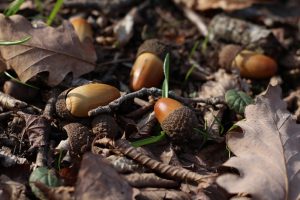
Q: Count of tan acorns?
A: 5